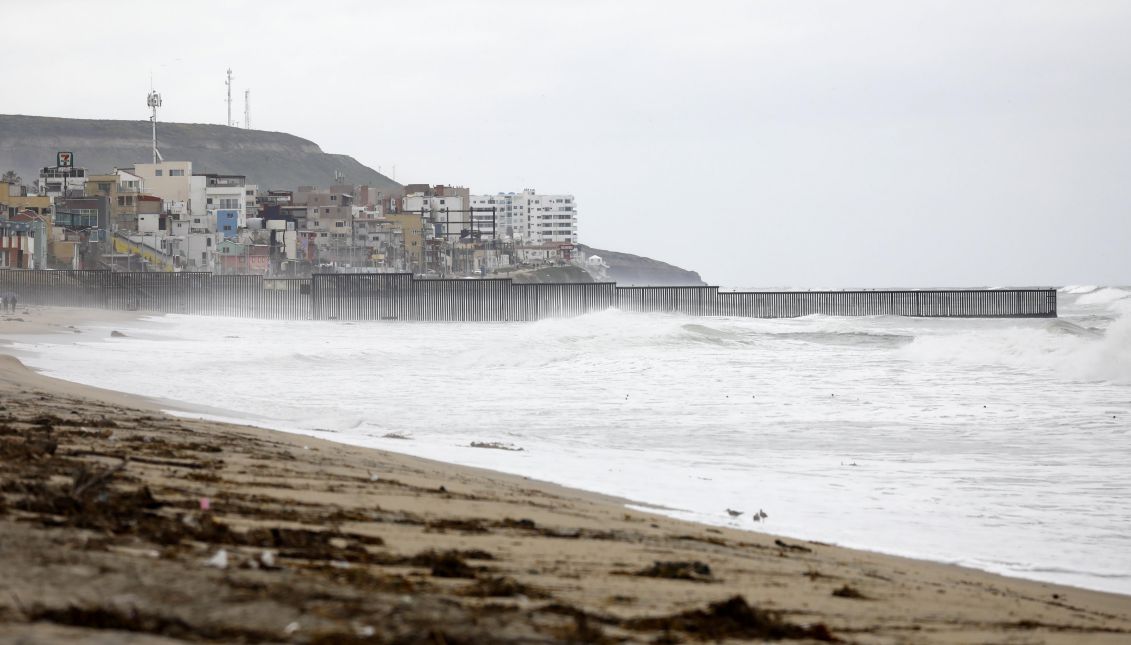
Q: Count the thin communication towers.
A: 3